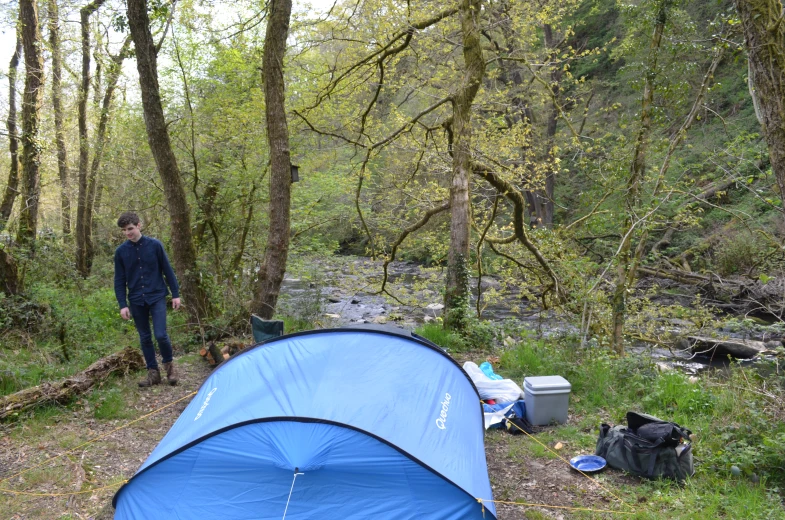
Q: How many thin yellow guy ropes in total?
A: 4